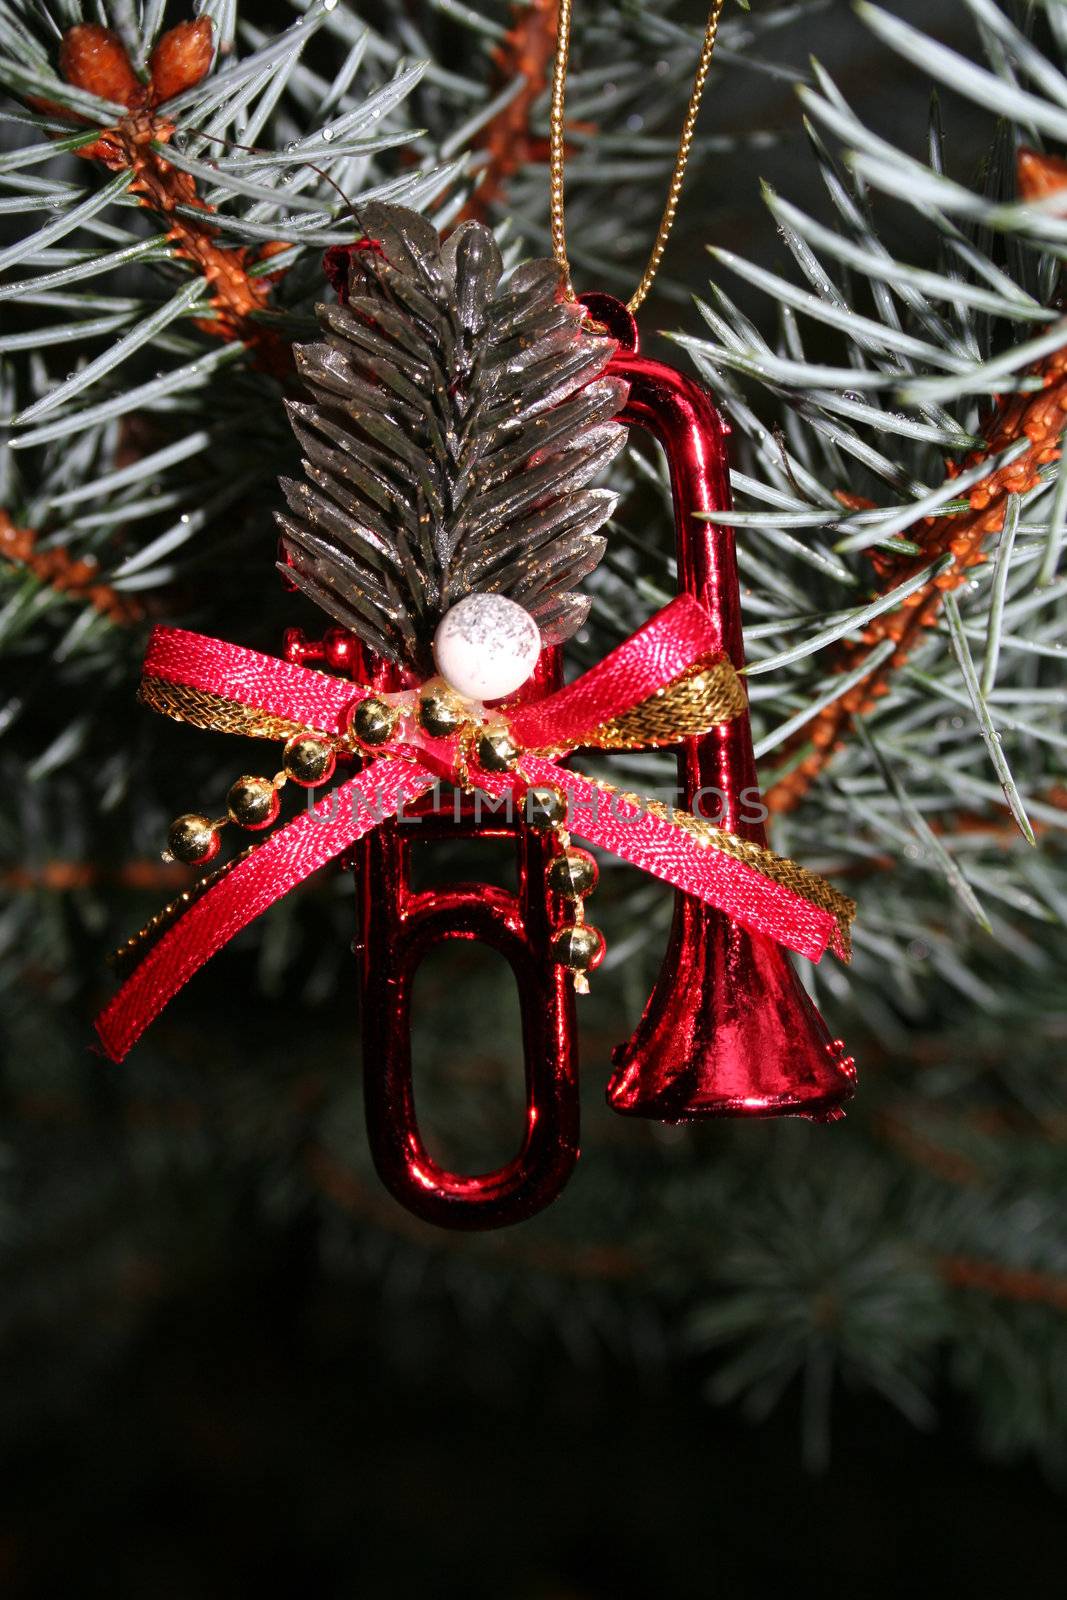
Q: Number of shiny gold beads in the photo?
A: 9